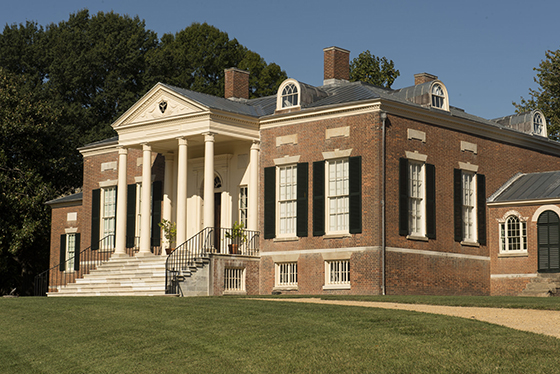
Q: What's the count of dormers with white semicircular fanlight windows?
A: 3